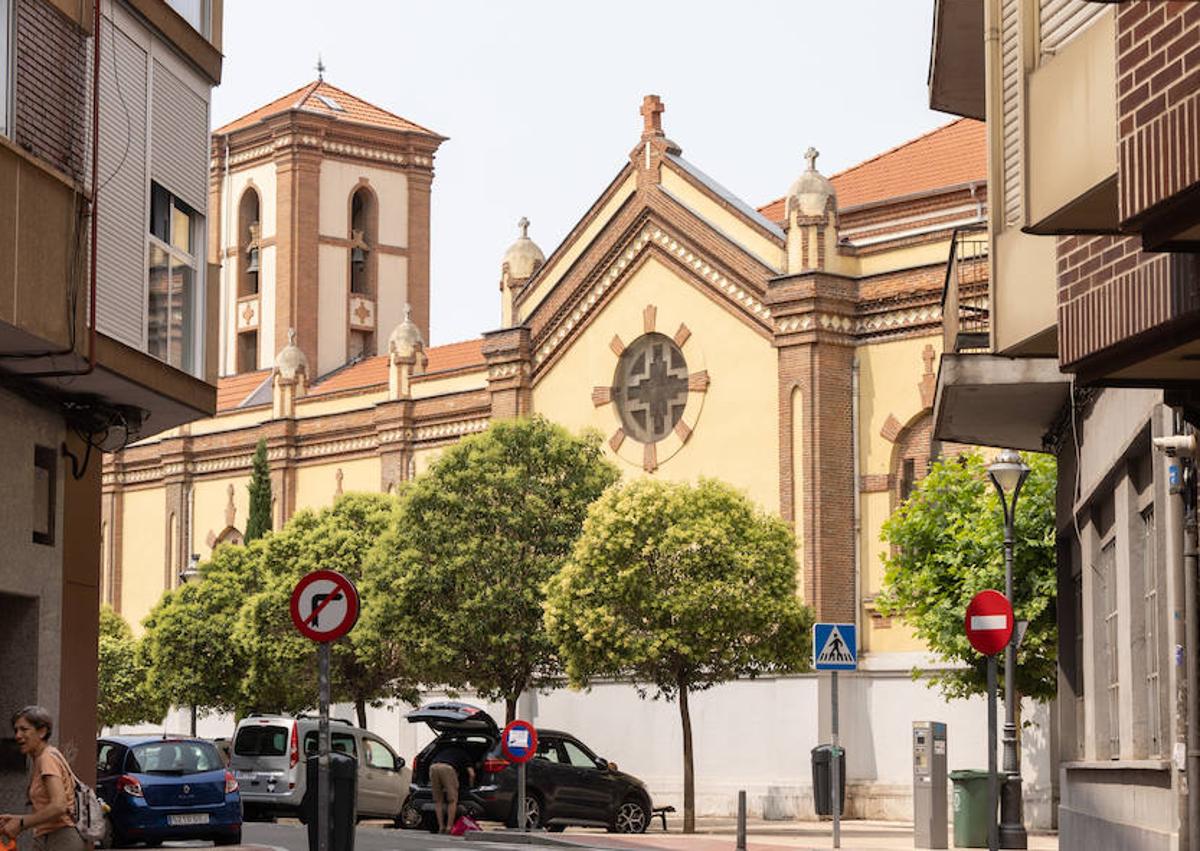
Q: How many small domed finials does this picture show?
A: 4